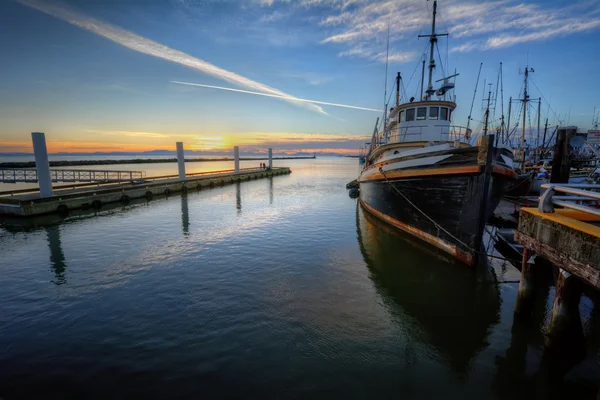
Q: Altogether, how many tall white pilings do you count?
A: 4